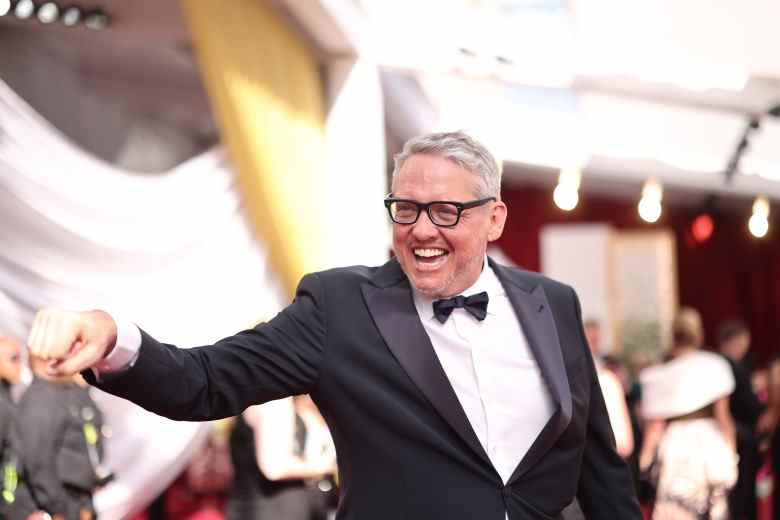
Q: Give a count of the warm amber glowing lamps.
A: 3